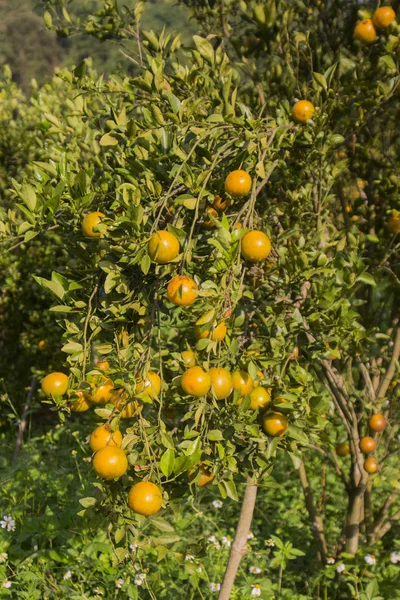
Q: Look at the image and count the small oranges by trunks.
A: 4